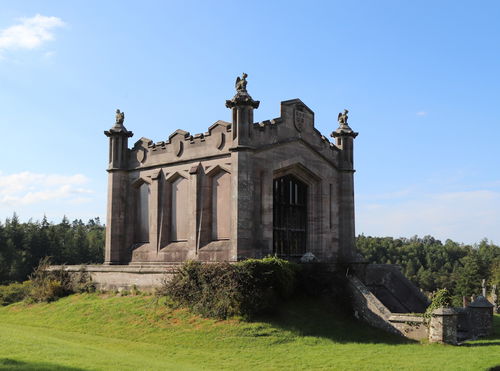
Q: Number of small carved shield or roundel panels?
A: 4